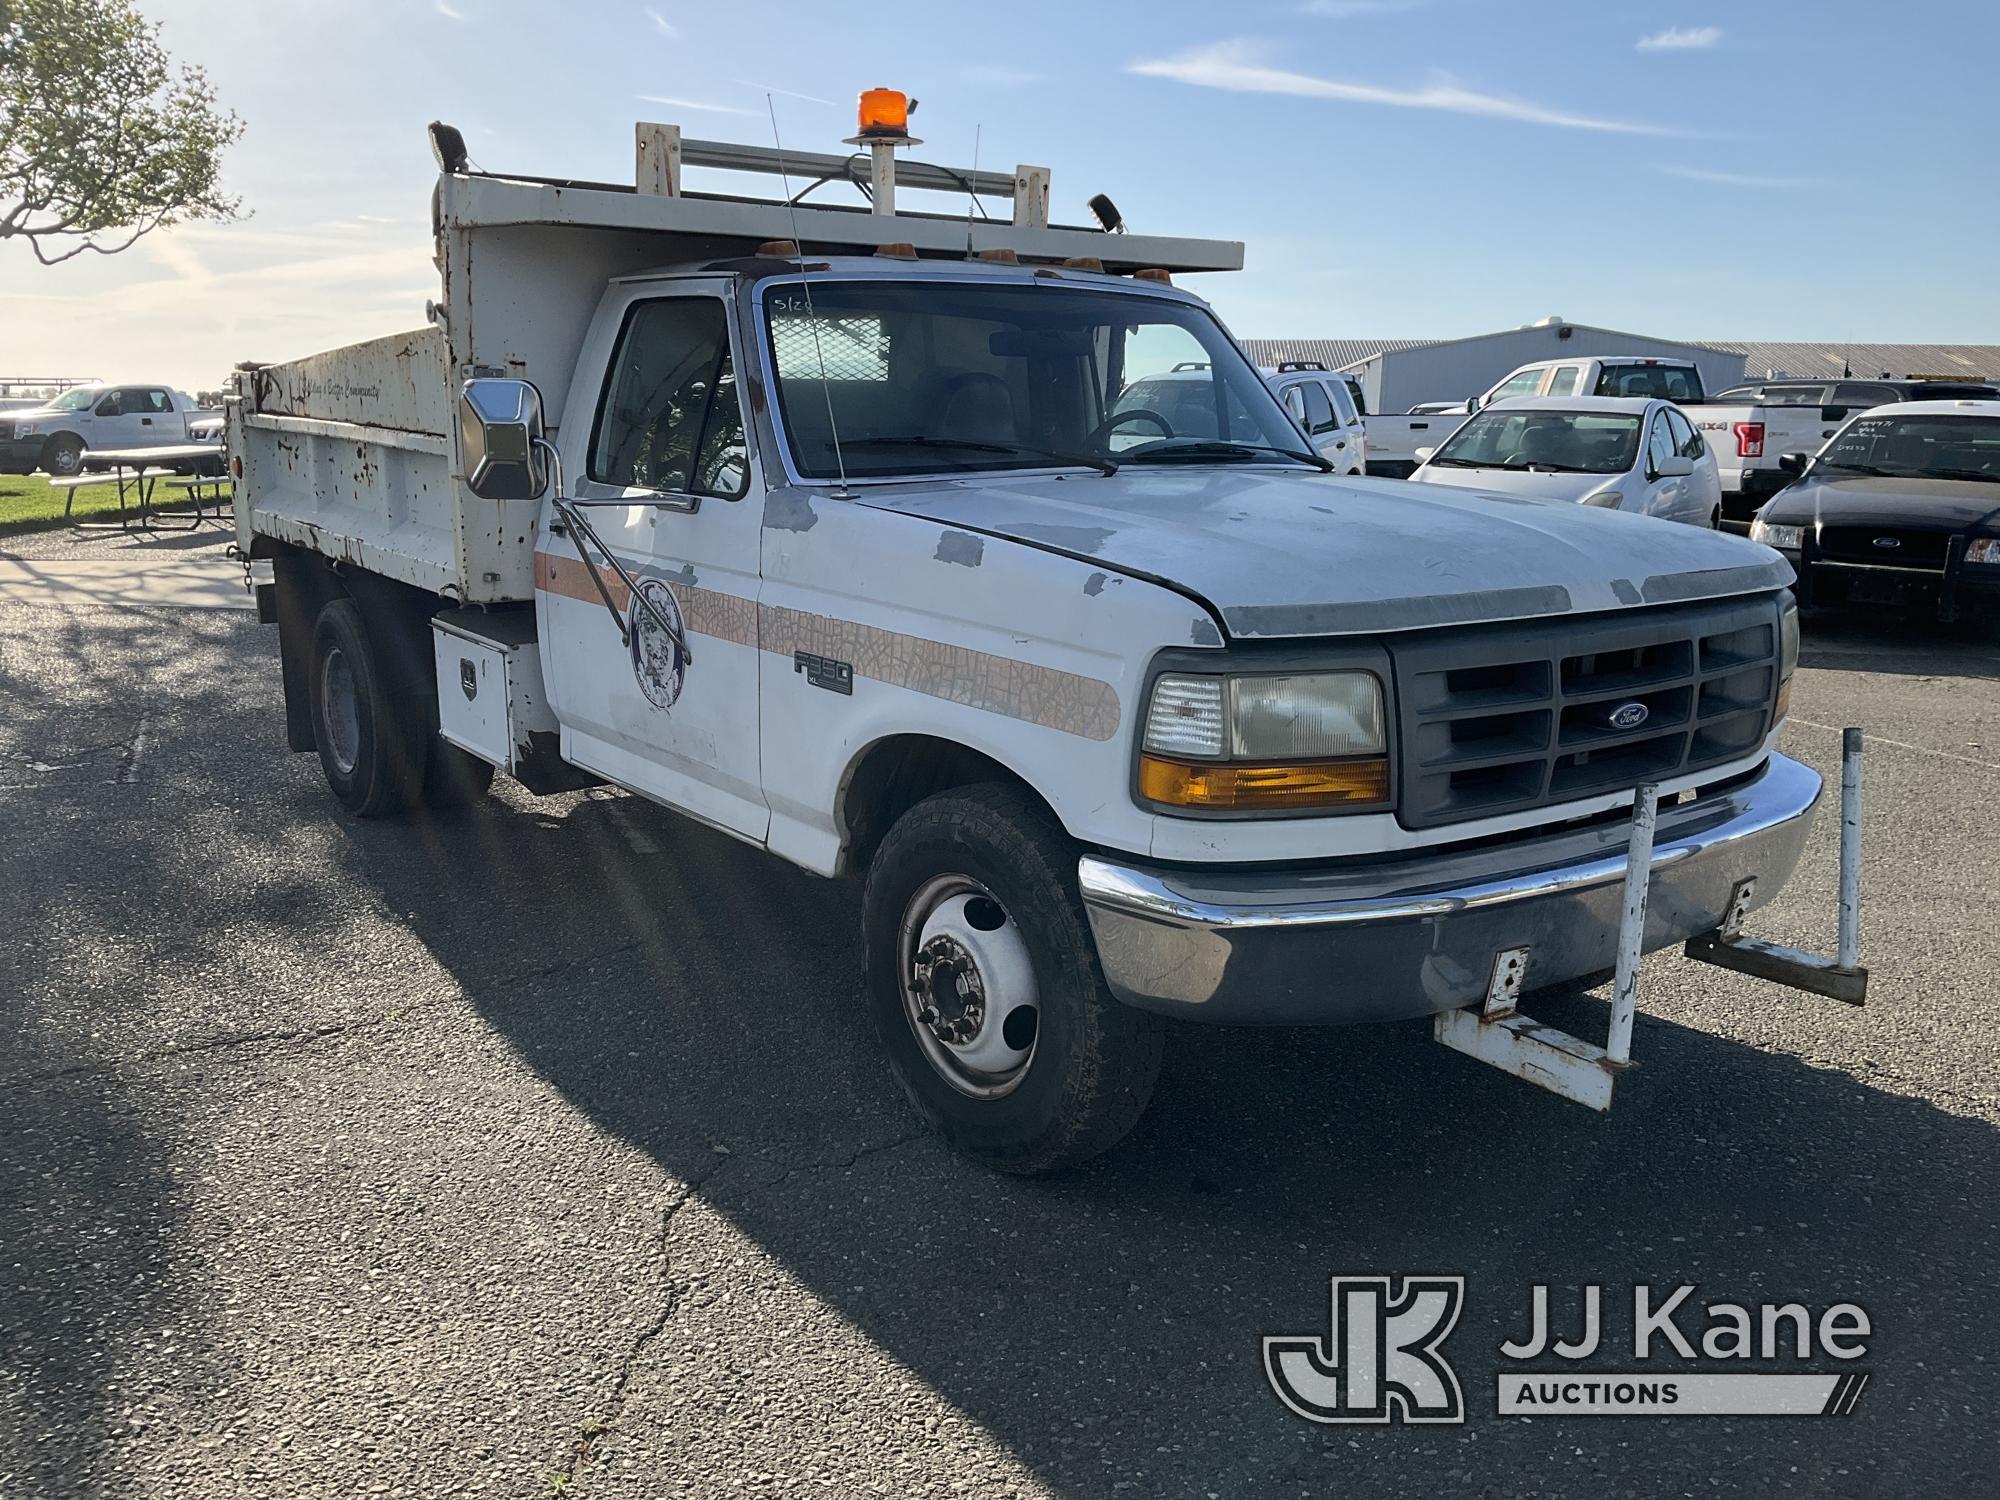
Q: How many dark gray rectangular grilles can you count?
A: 1